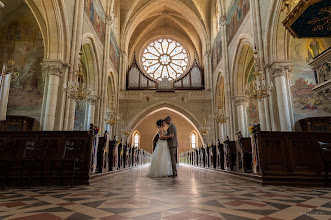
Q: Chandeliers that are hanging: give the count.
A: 6